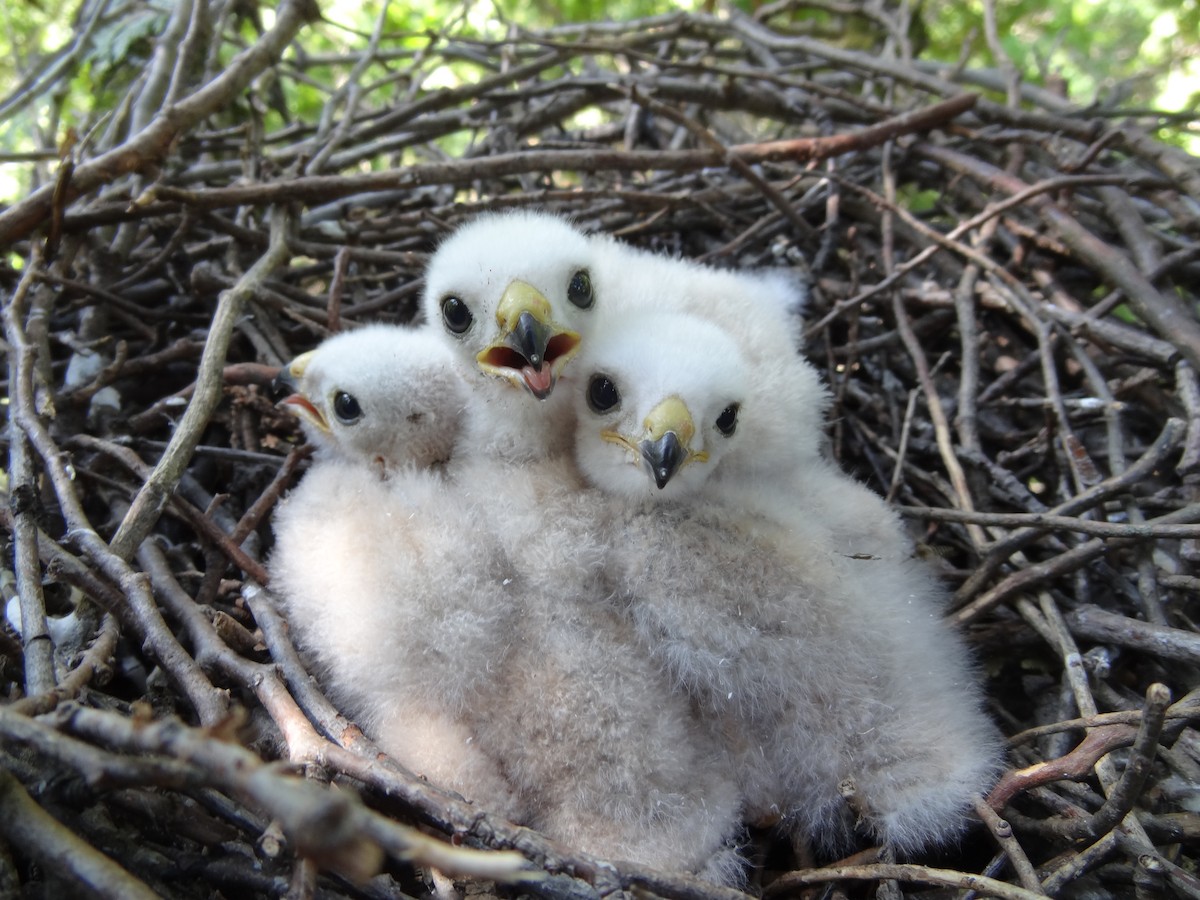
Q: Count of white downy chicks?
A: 3